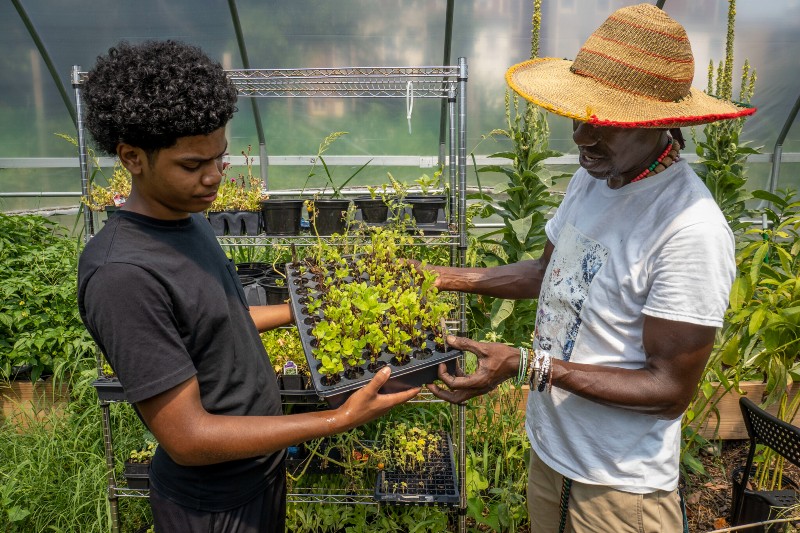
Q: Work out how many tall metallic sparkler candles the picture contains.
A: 0